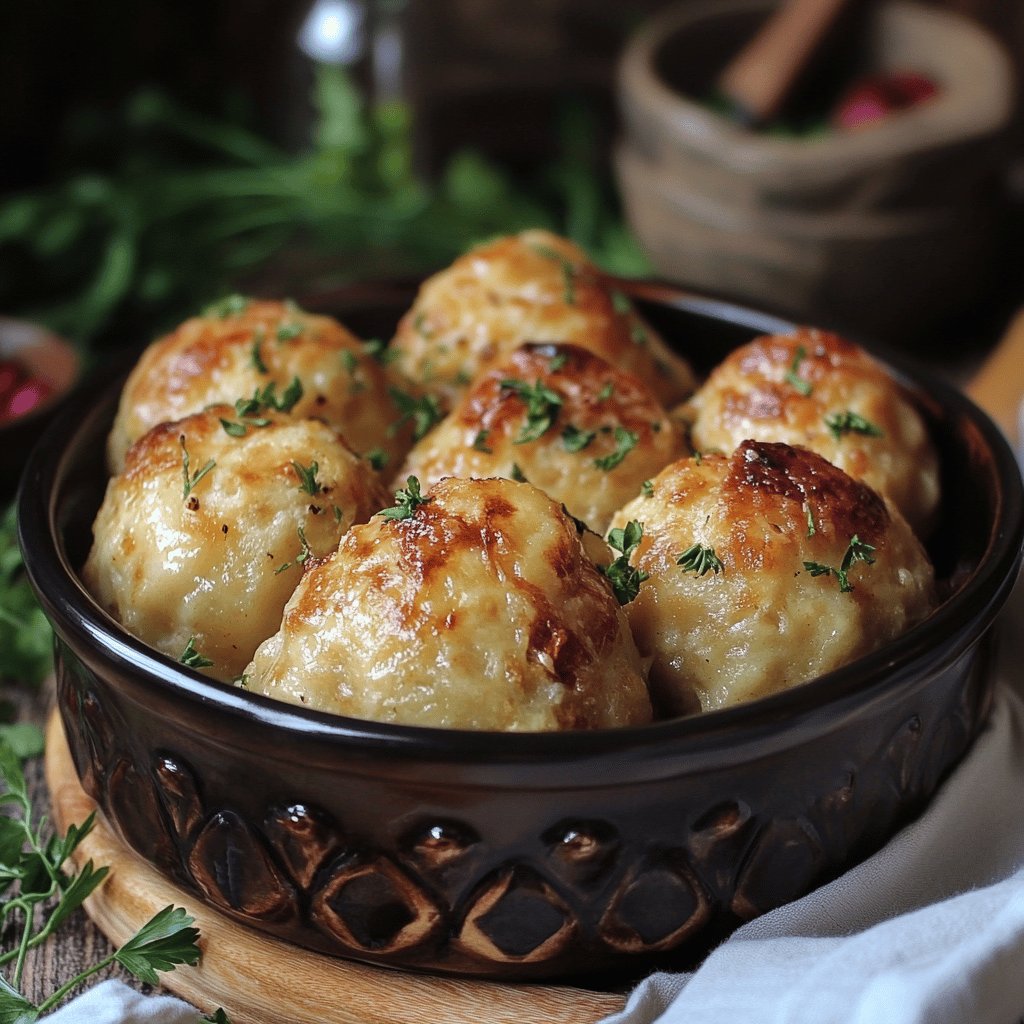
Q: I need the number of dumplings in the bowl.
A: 7